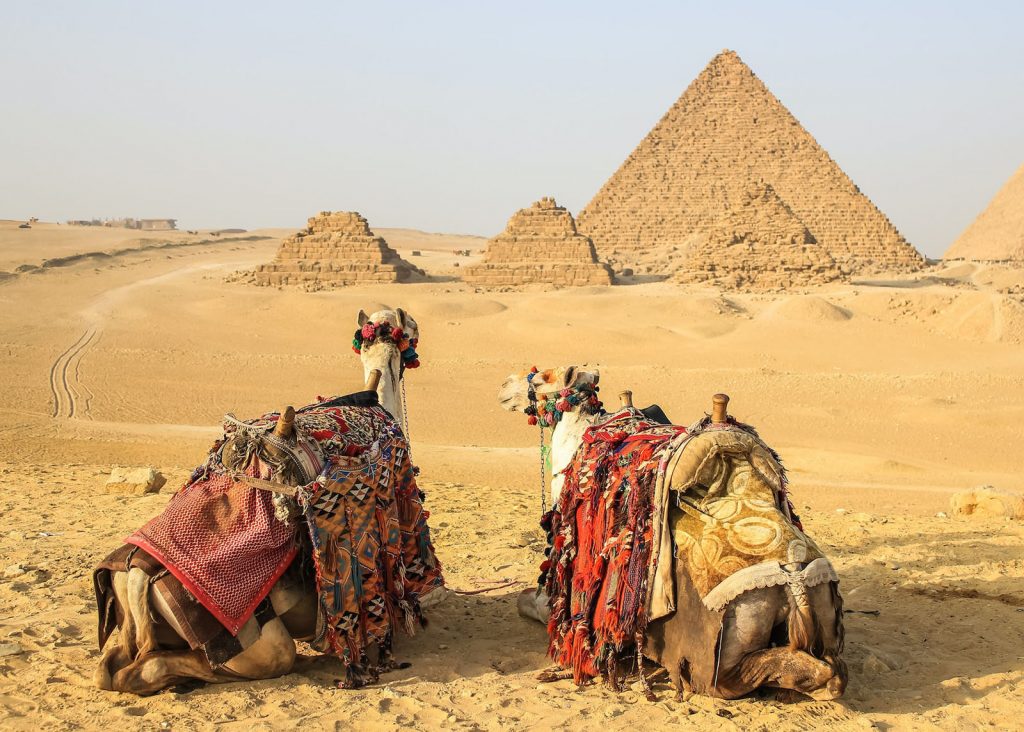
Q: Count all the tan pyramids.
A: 5